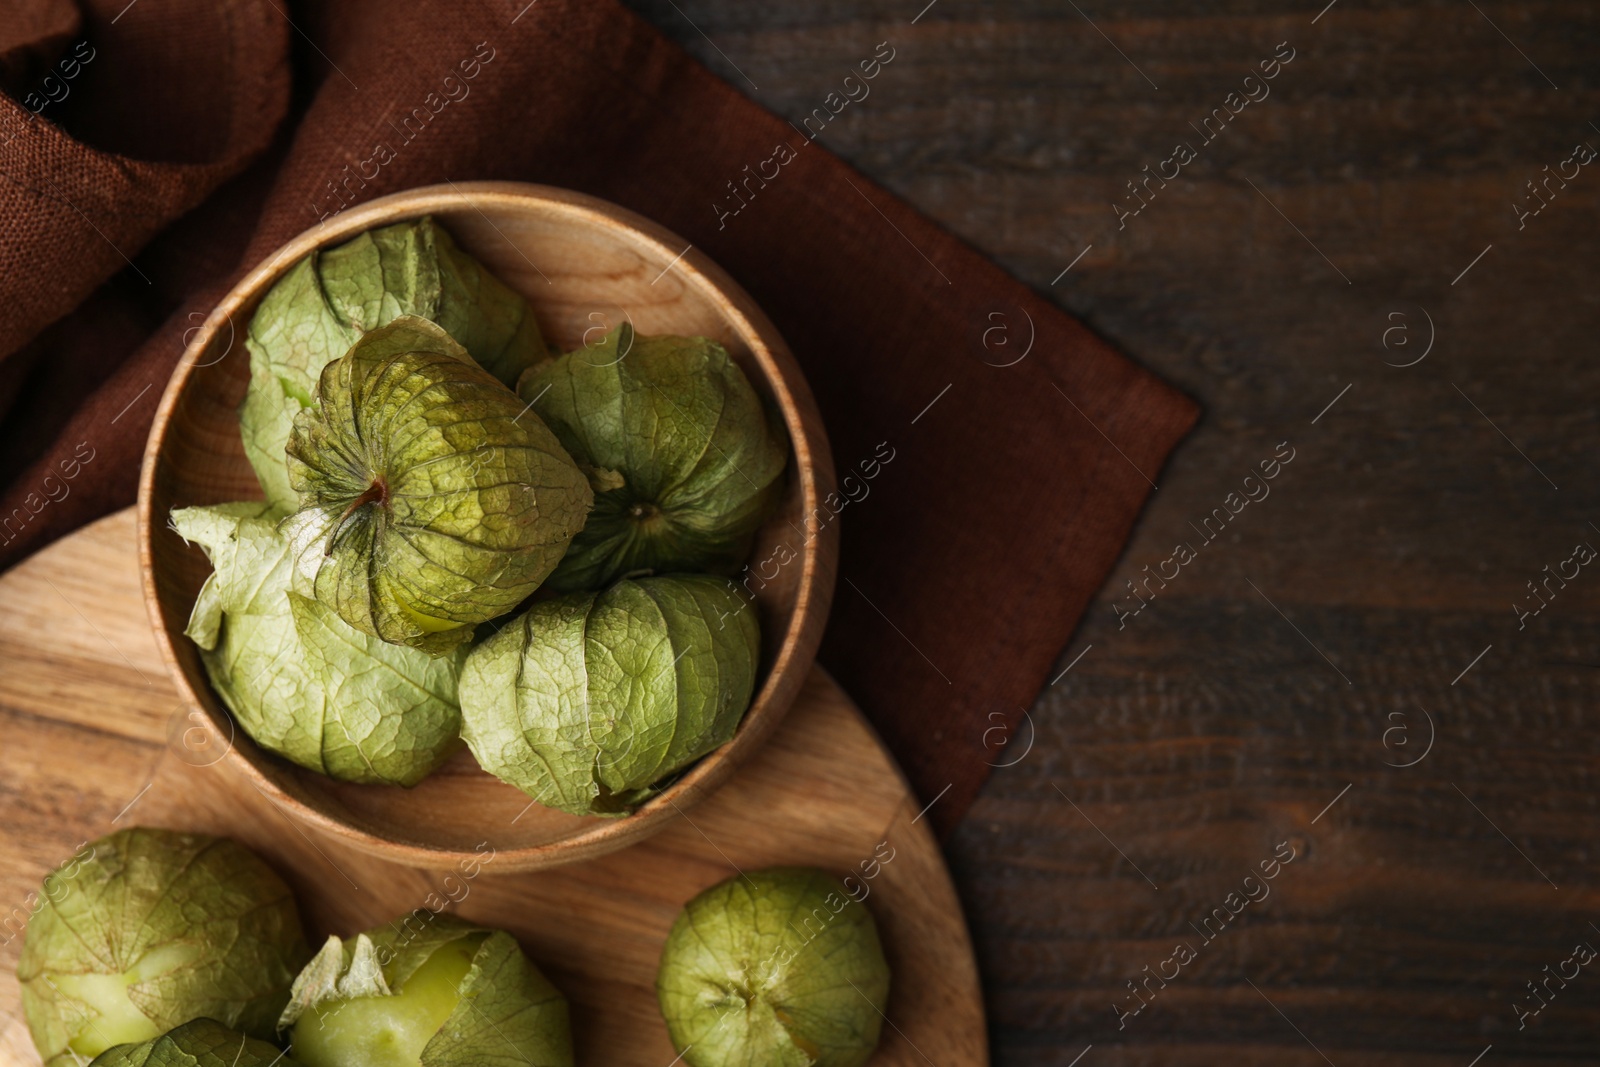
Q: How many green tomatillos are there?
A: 9